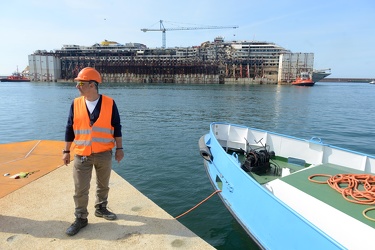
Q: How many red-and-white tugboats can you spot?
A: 2